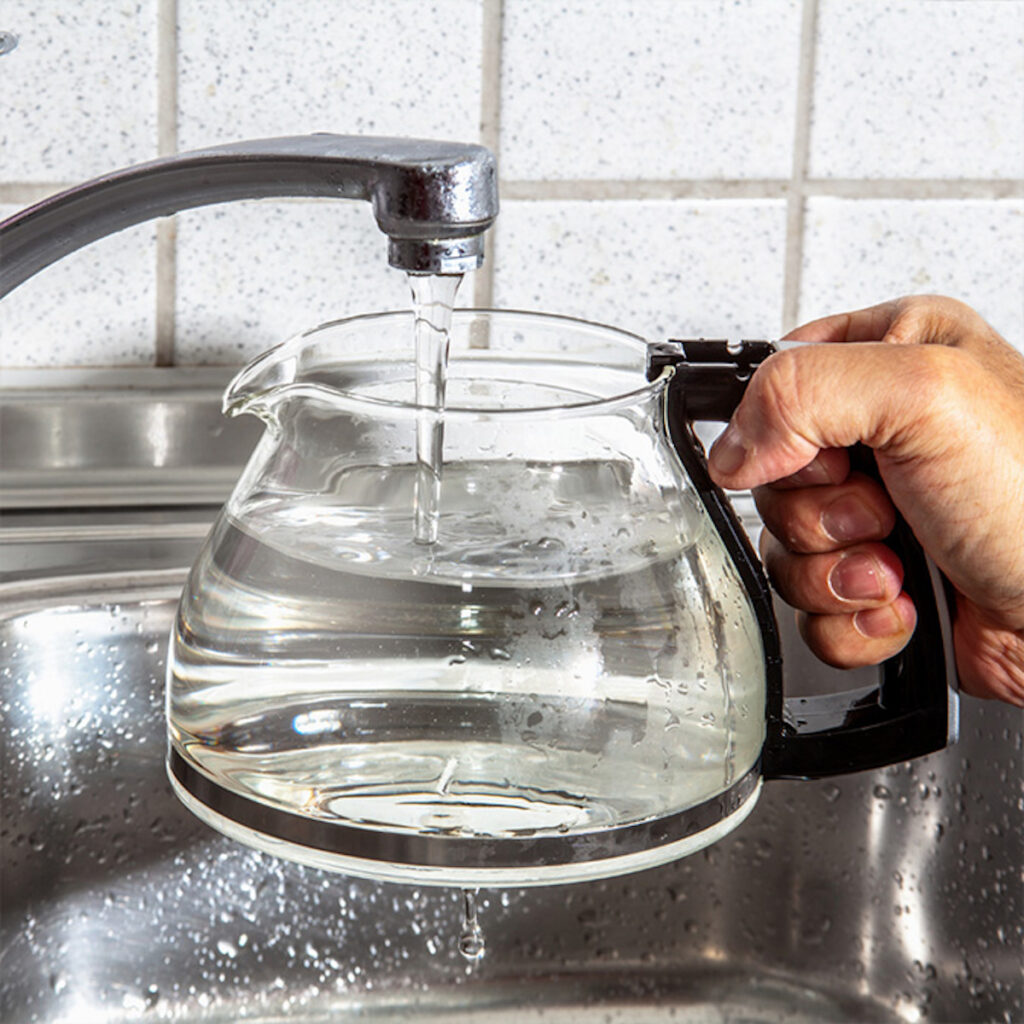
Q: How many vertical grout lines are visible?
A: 3